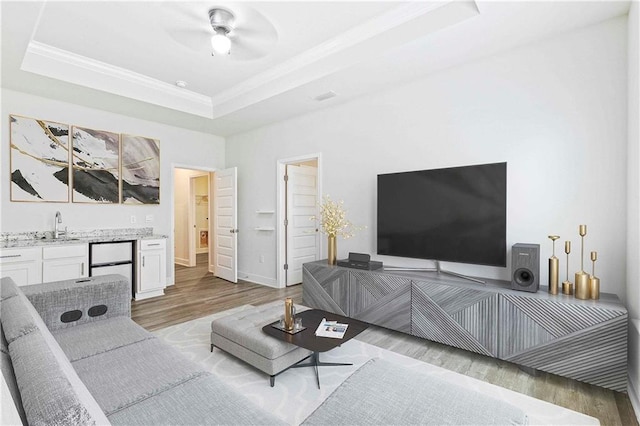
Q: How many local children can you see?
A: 0